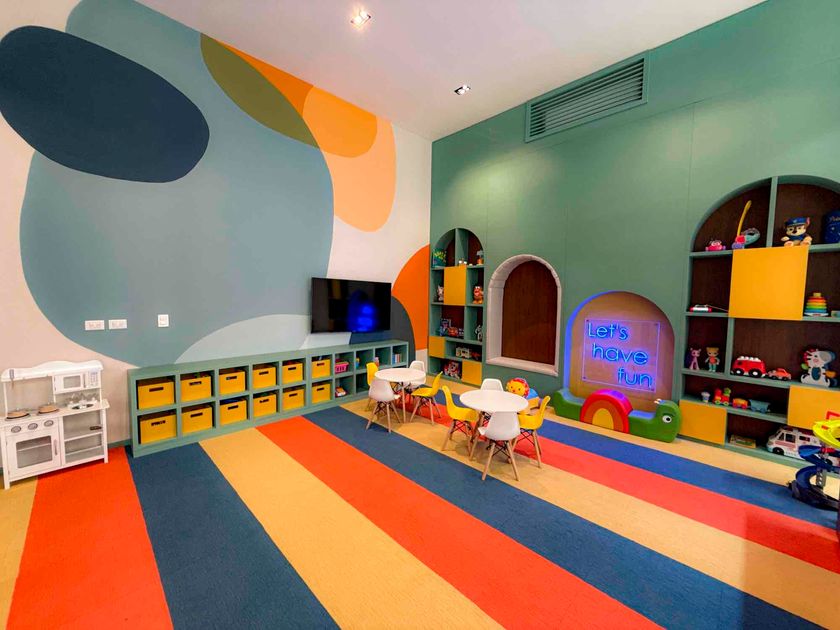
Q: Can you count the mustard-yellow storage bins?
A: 12